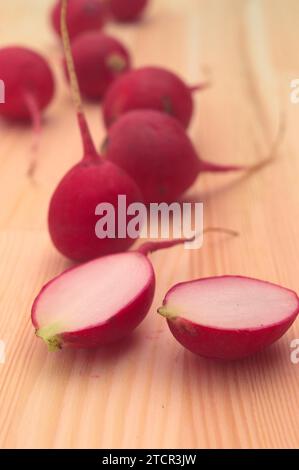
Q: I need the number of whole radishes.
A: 7